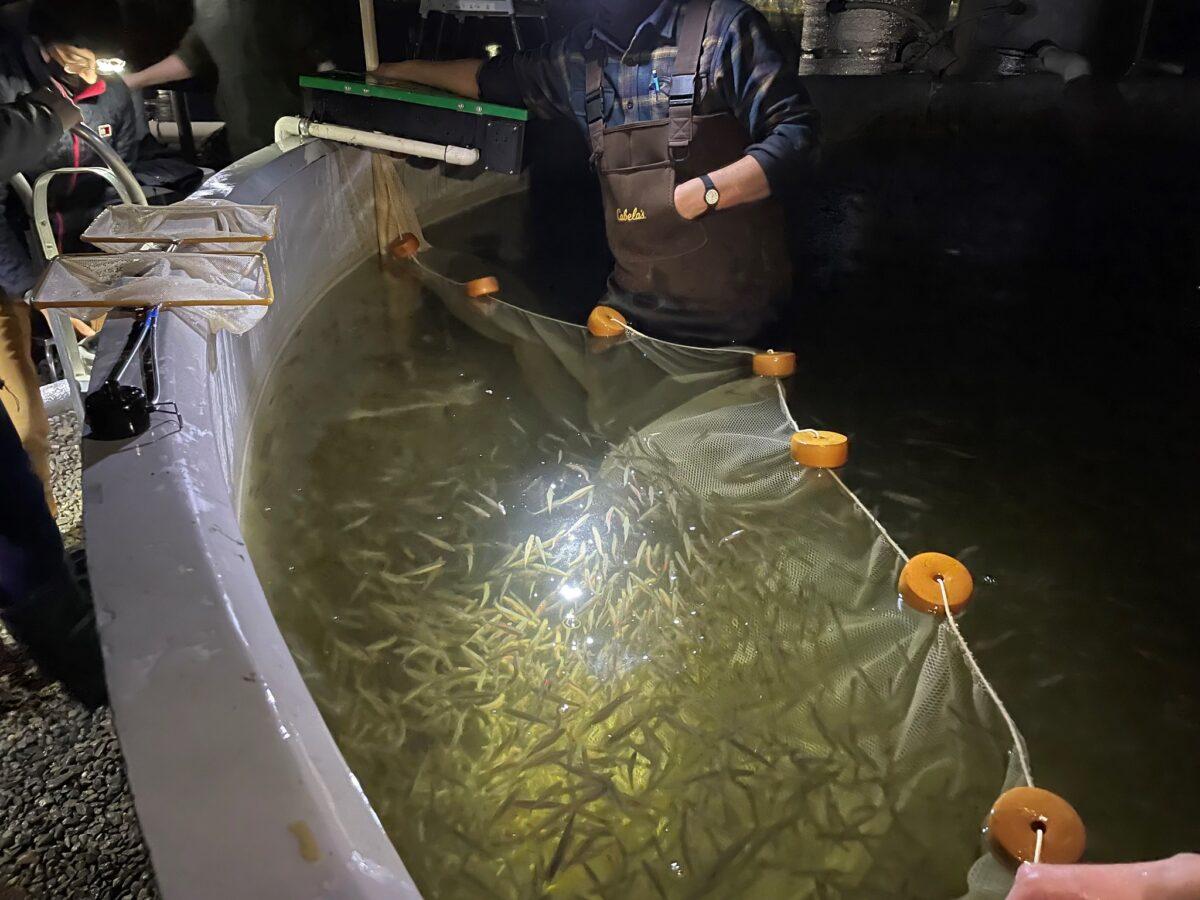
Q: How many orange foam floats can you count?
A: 7